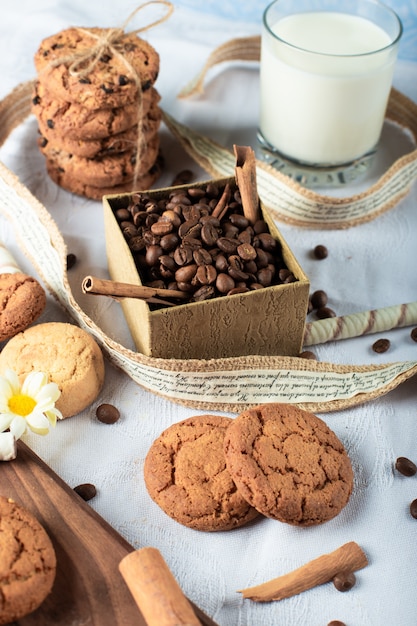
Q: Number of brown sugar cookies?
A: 4